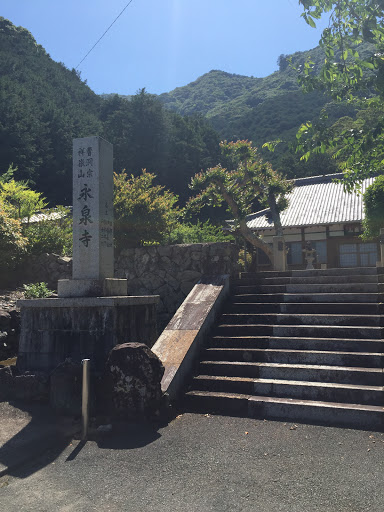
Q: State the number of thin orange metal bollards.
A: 0